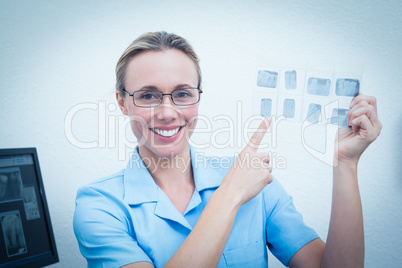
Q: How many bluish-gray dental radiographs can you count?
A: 8